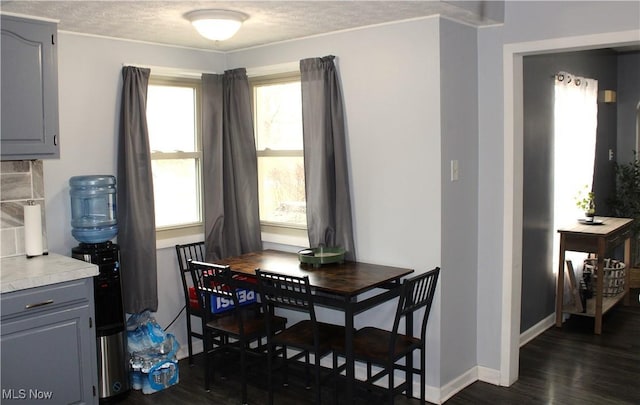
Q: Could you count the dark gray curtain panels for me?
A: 4